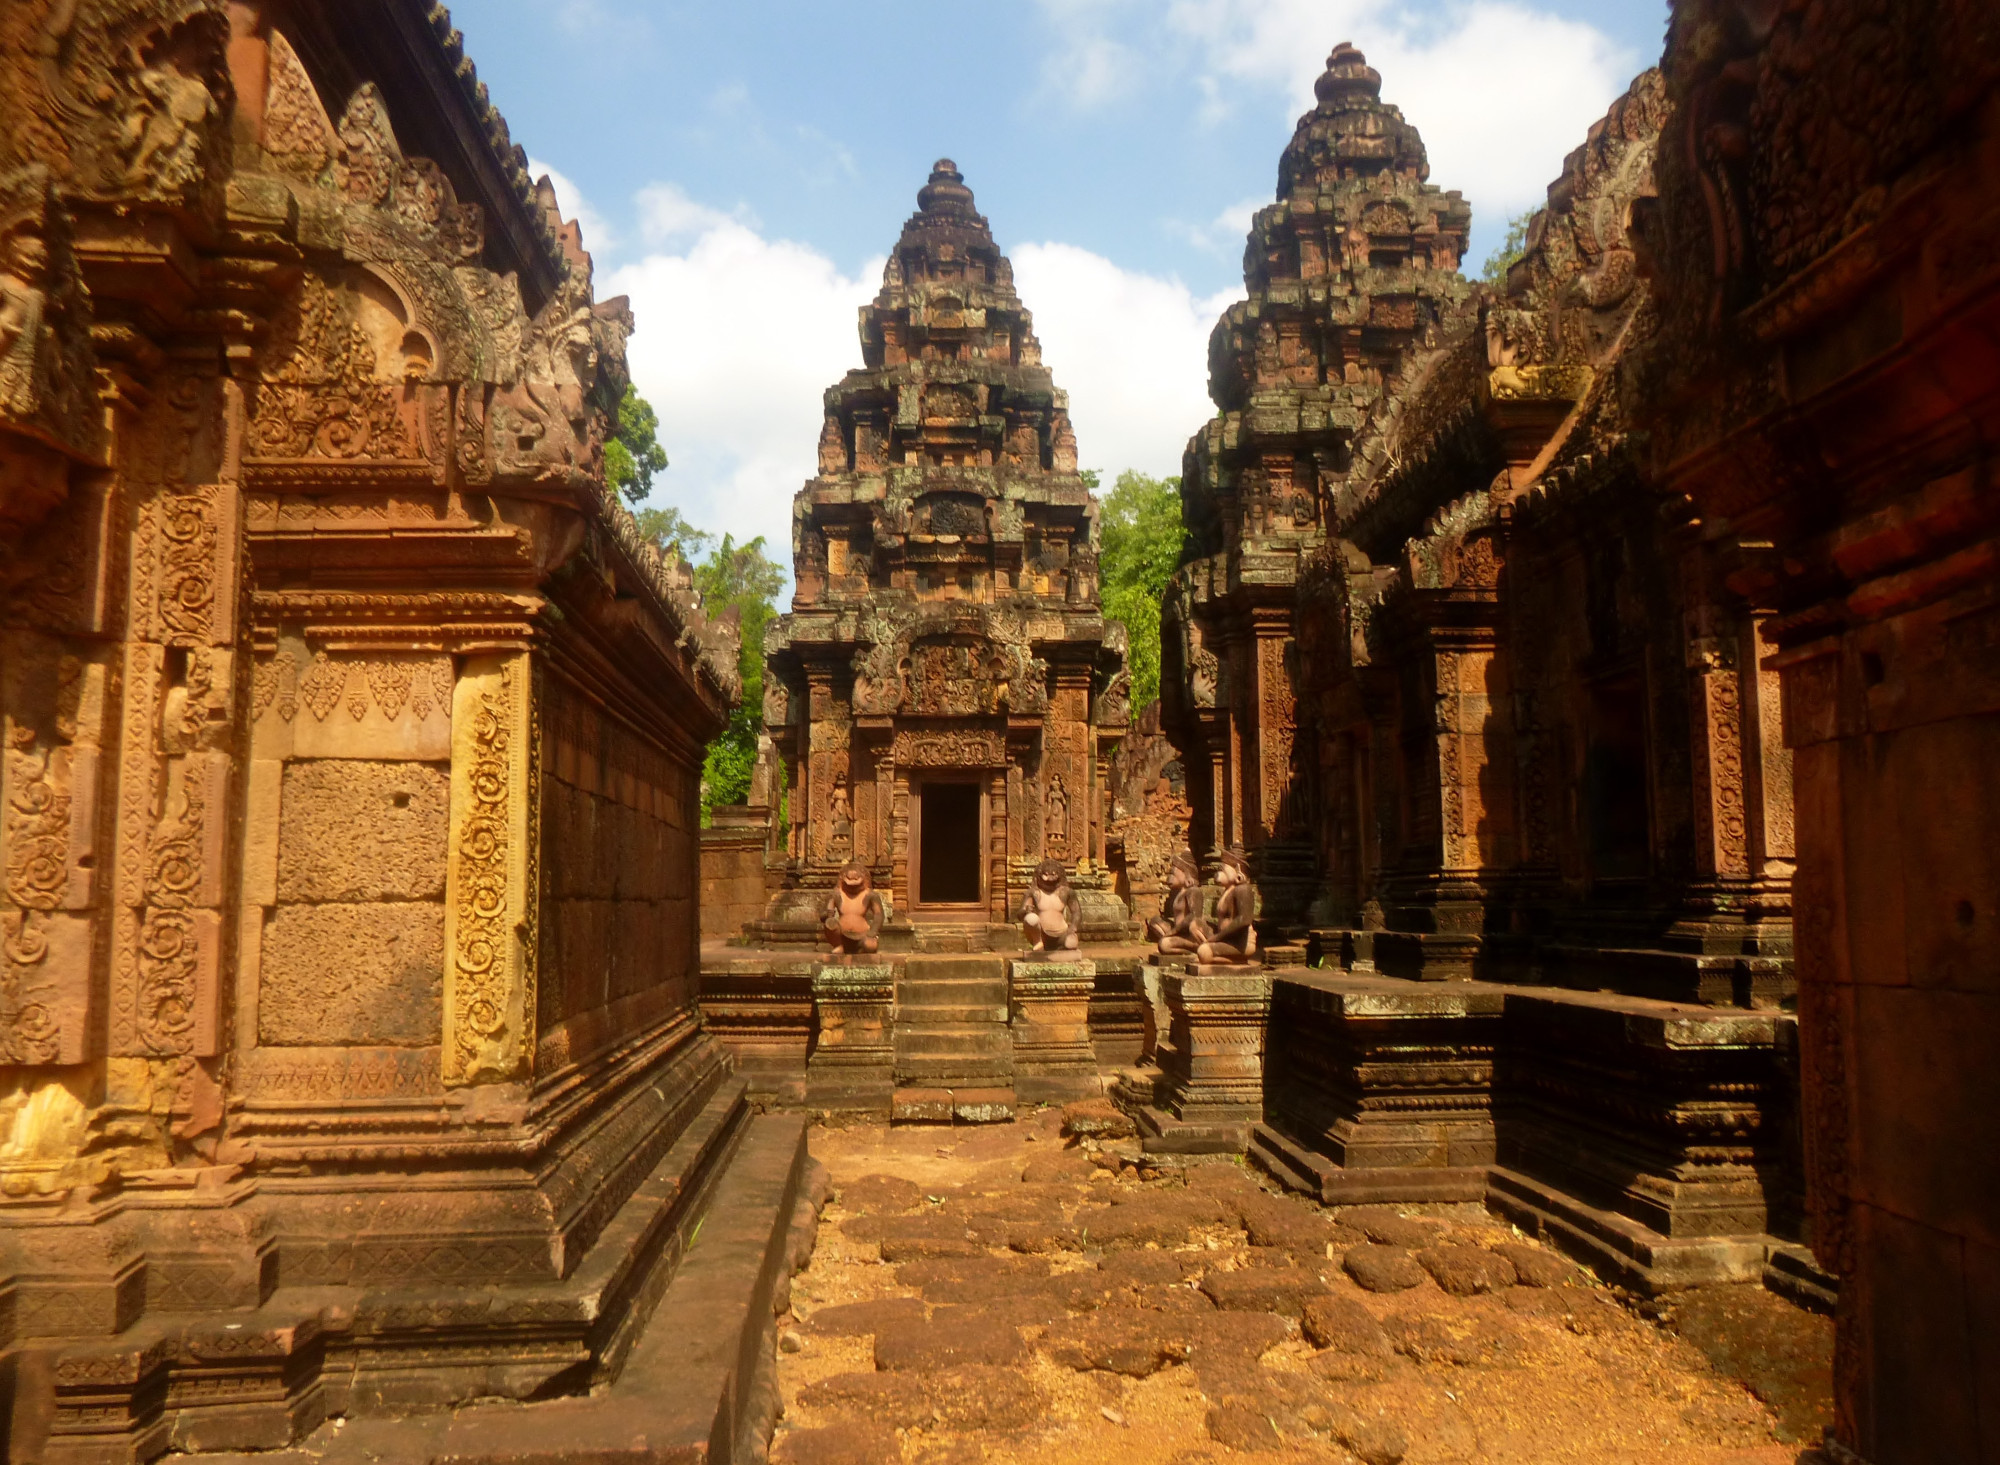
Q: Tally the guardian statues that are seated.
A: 4